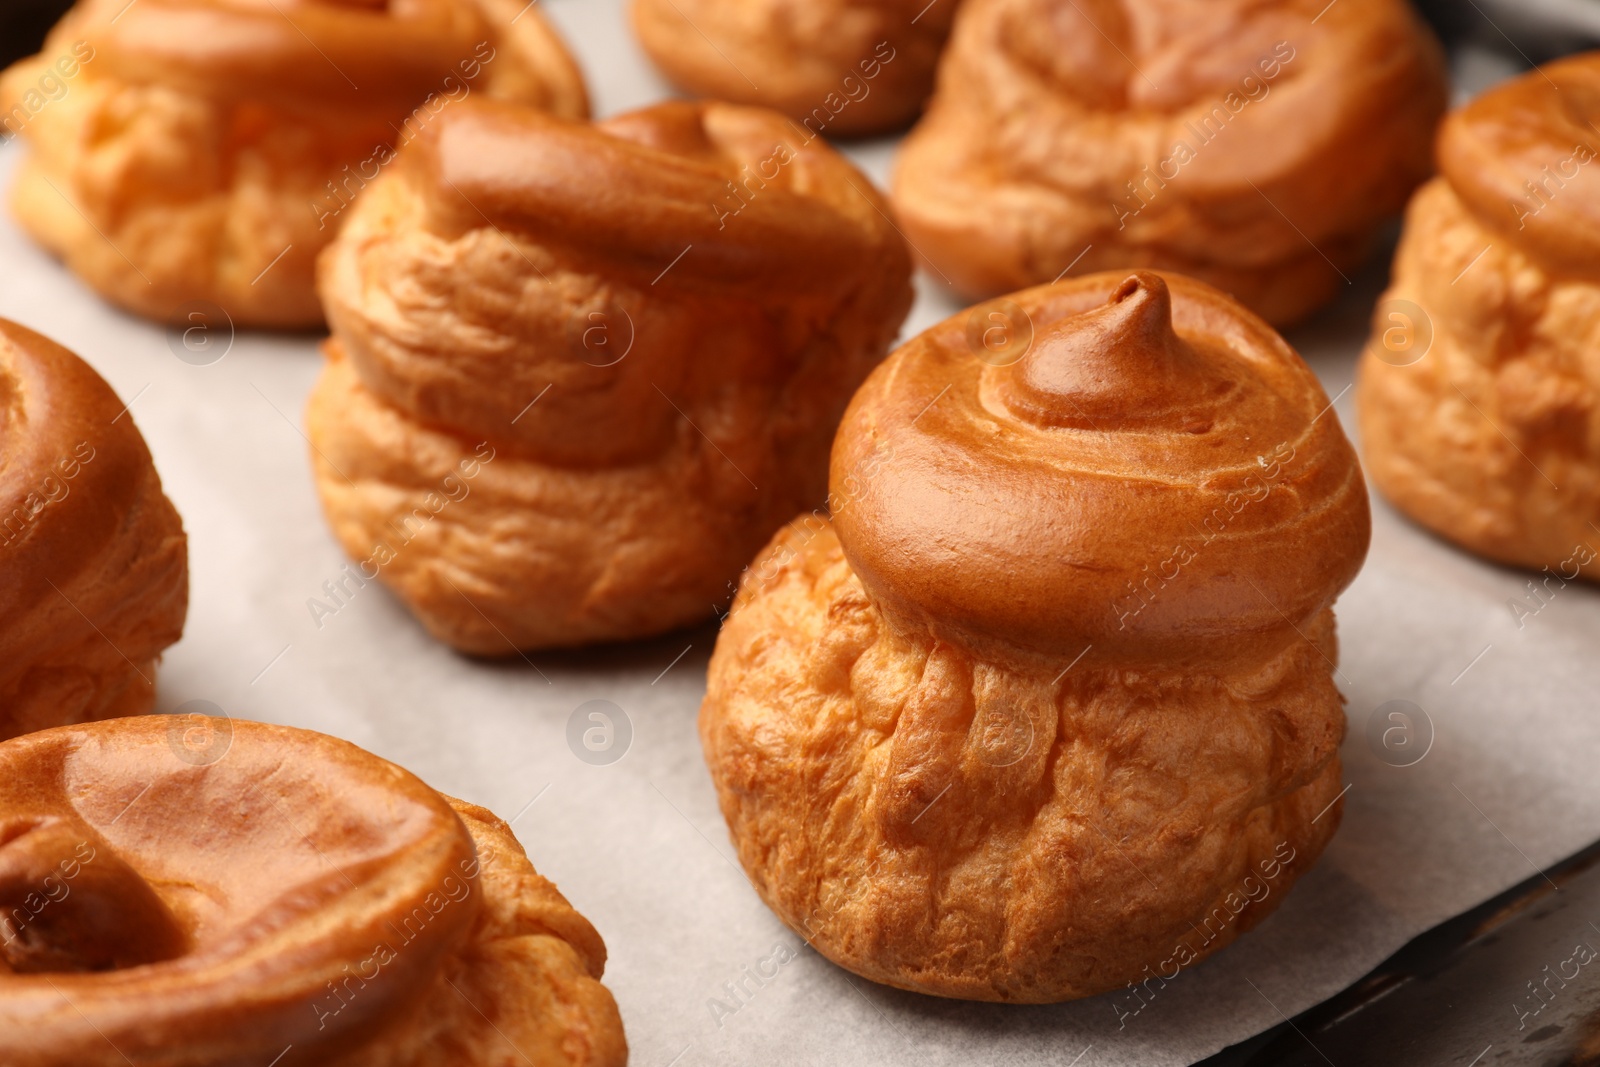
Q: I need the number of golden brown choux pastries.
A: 8